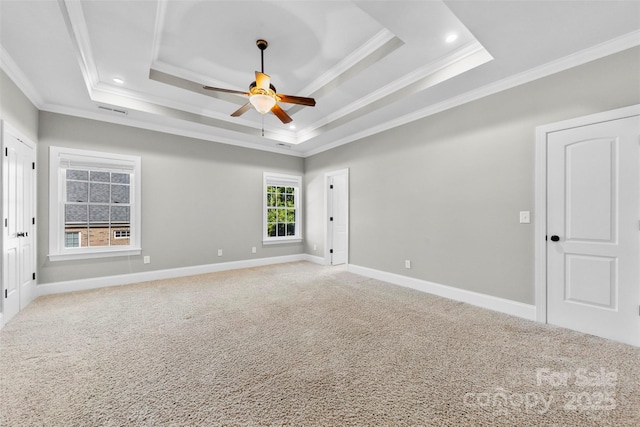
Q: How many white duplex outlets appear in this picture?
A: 5